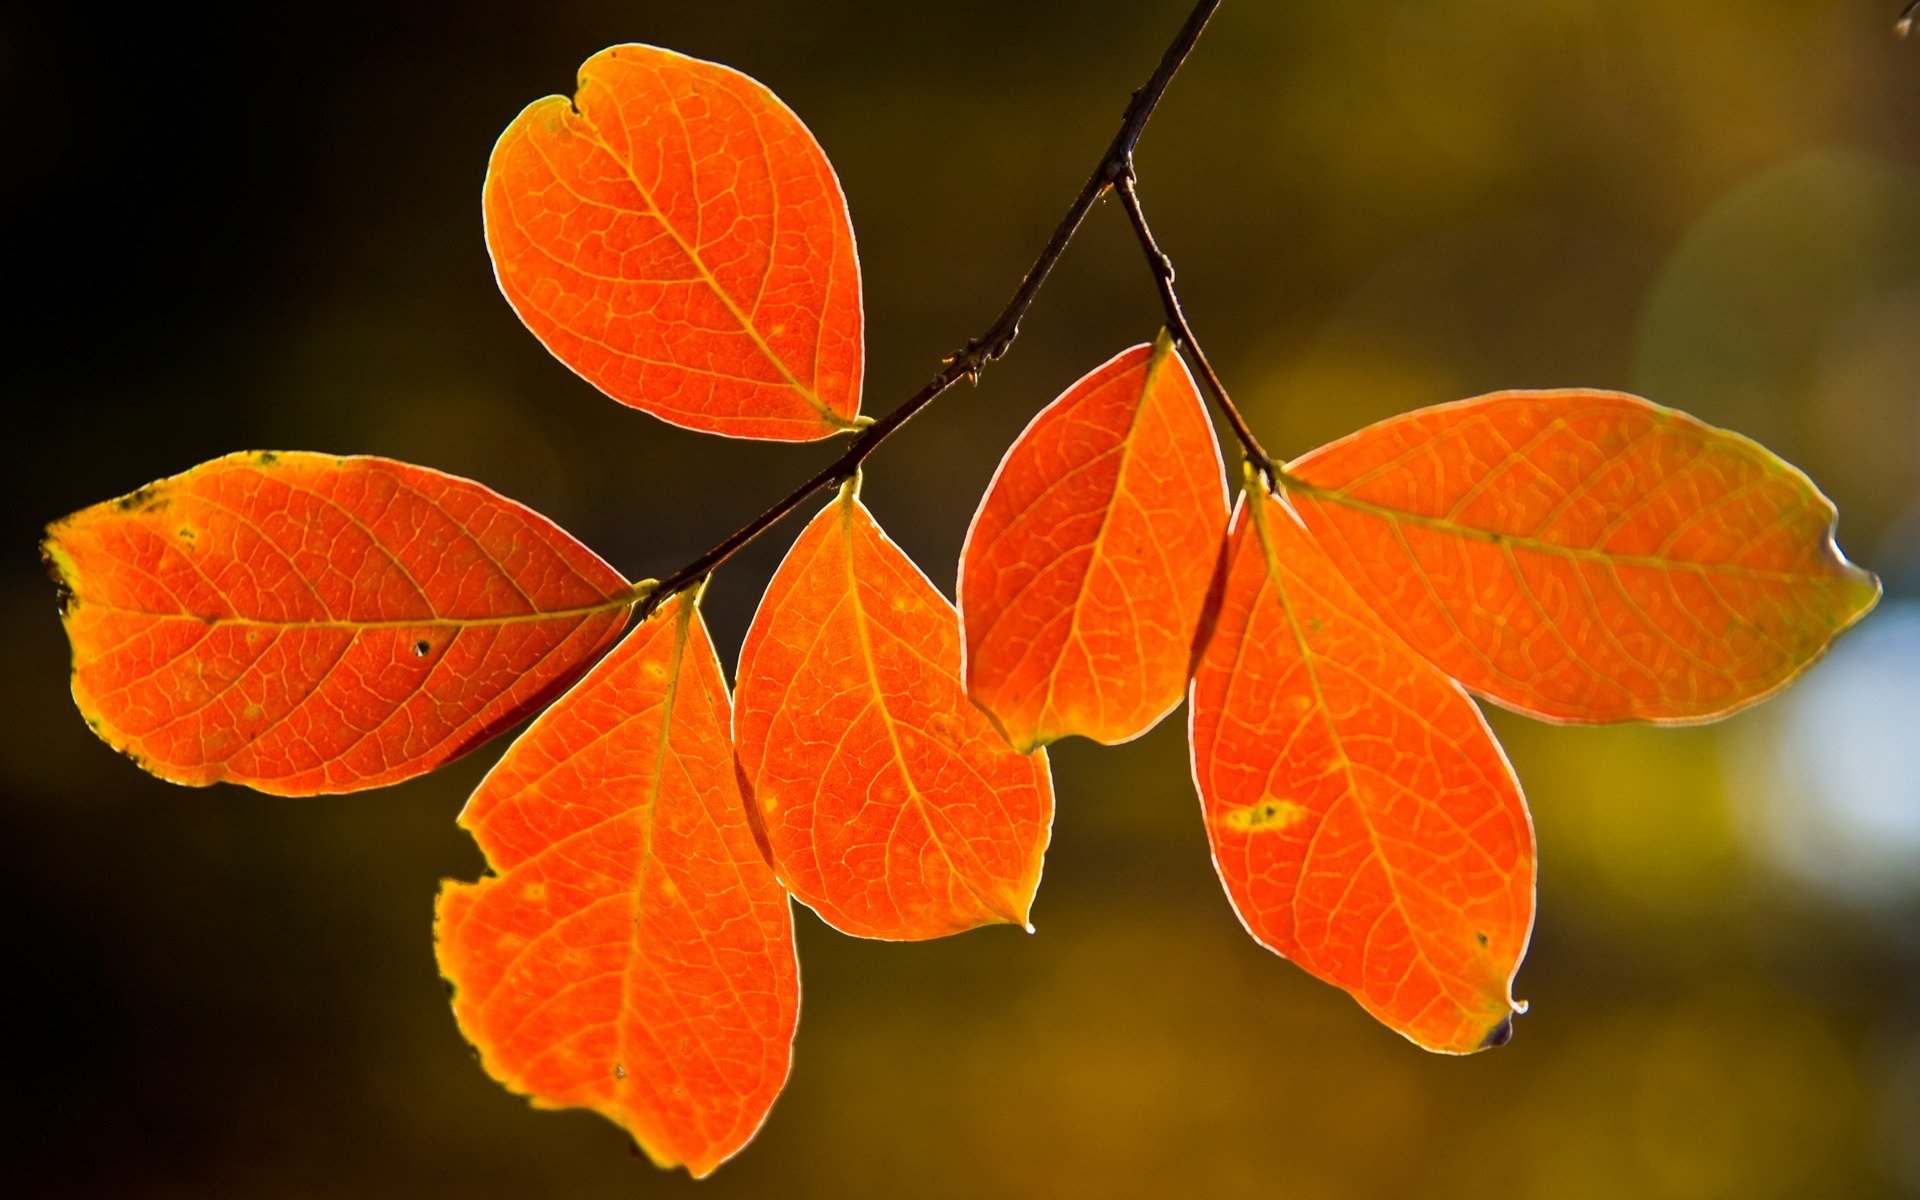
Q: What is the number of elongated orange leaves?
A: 7